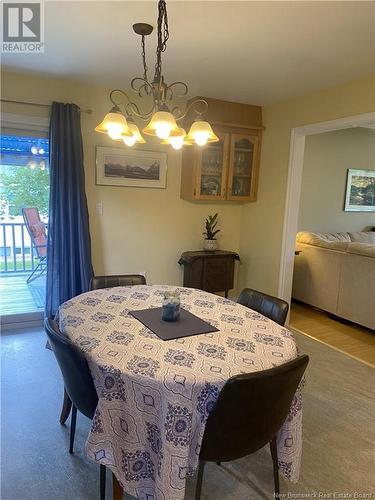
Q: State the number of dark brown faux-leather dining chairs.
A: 4